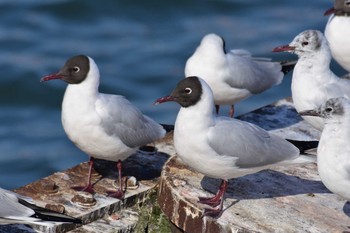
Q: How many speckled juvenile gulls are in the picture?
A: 2